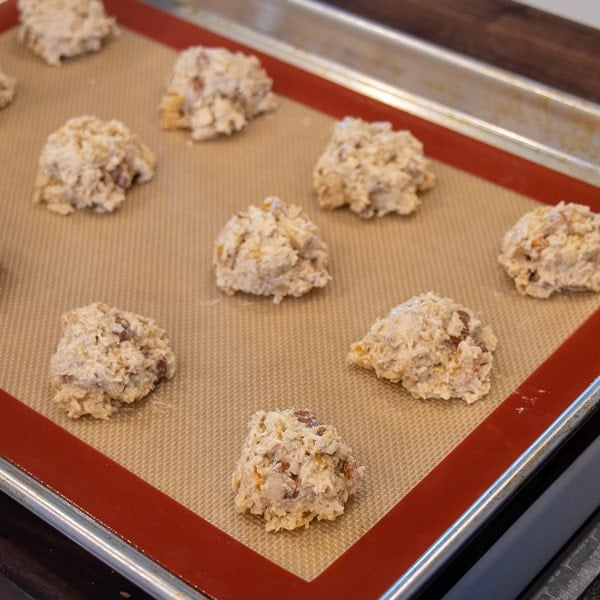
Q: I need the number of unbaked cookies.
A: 10